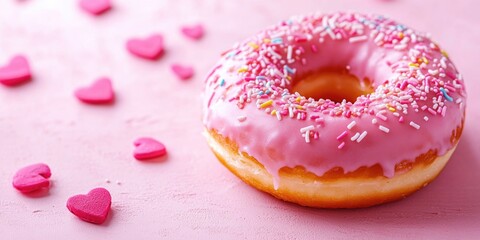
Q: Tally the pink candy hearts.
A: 9